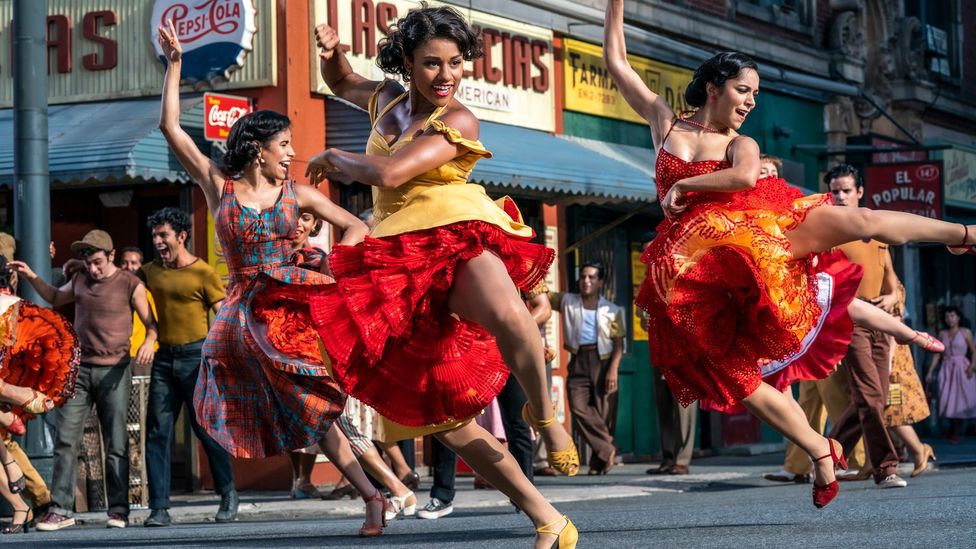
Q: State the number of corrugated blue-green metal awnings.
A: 2